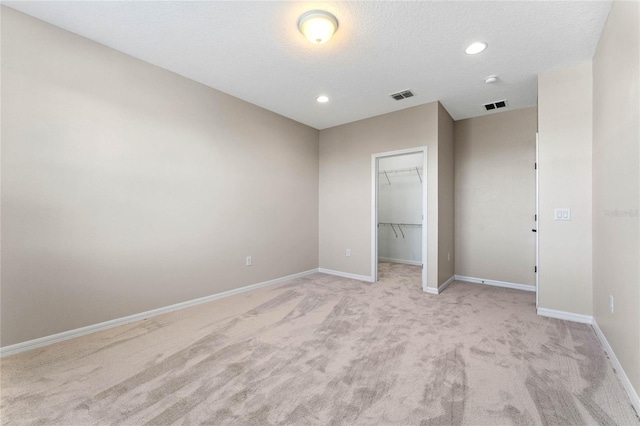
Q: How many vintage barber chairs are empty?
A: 0